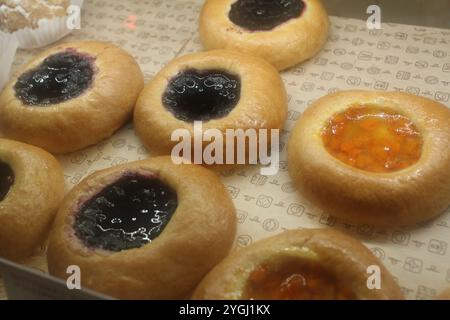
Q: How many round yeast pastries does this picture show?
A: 7